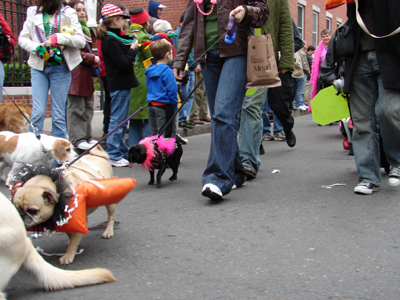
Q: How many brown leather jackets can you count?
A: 1